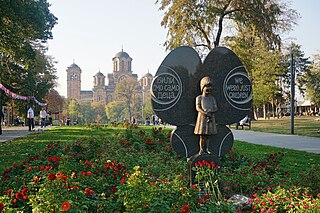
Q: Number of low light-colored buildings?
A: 1